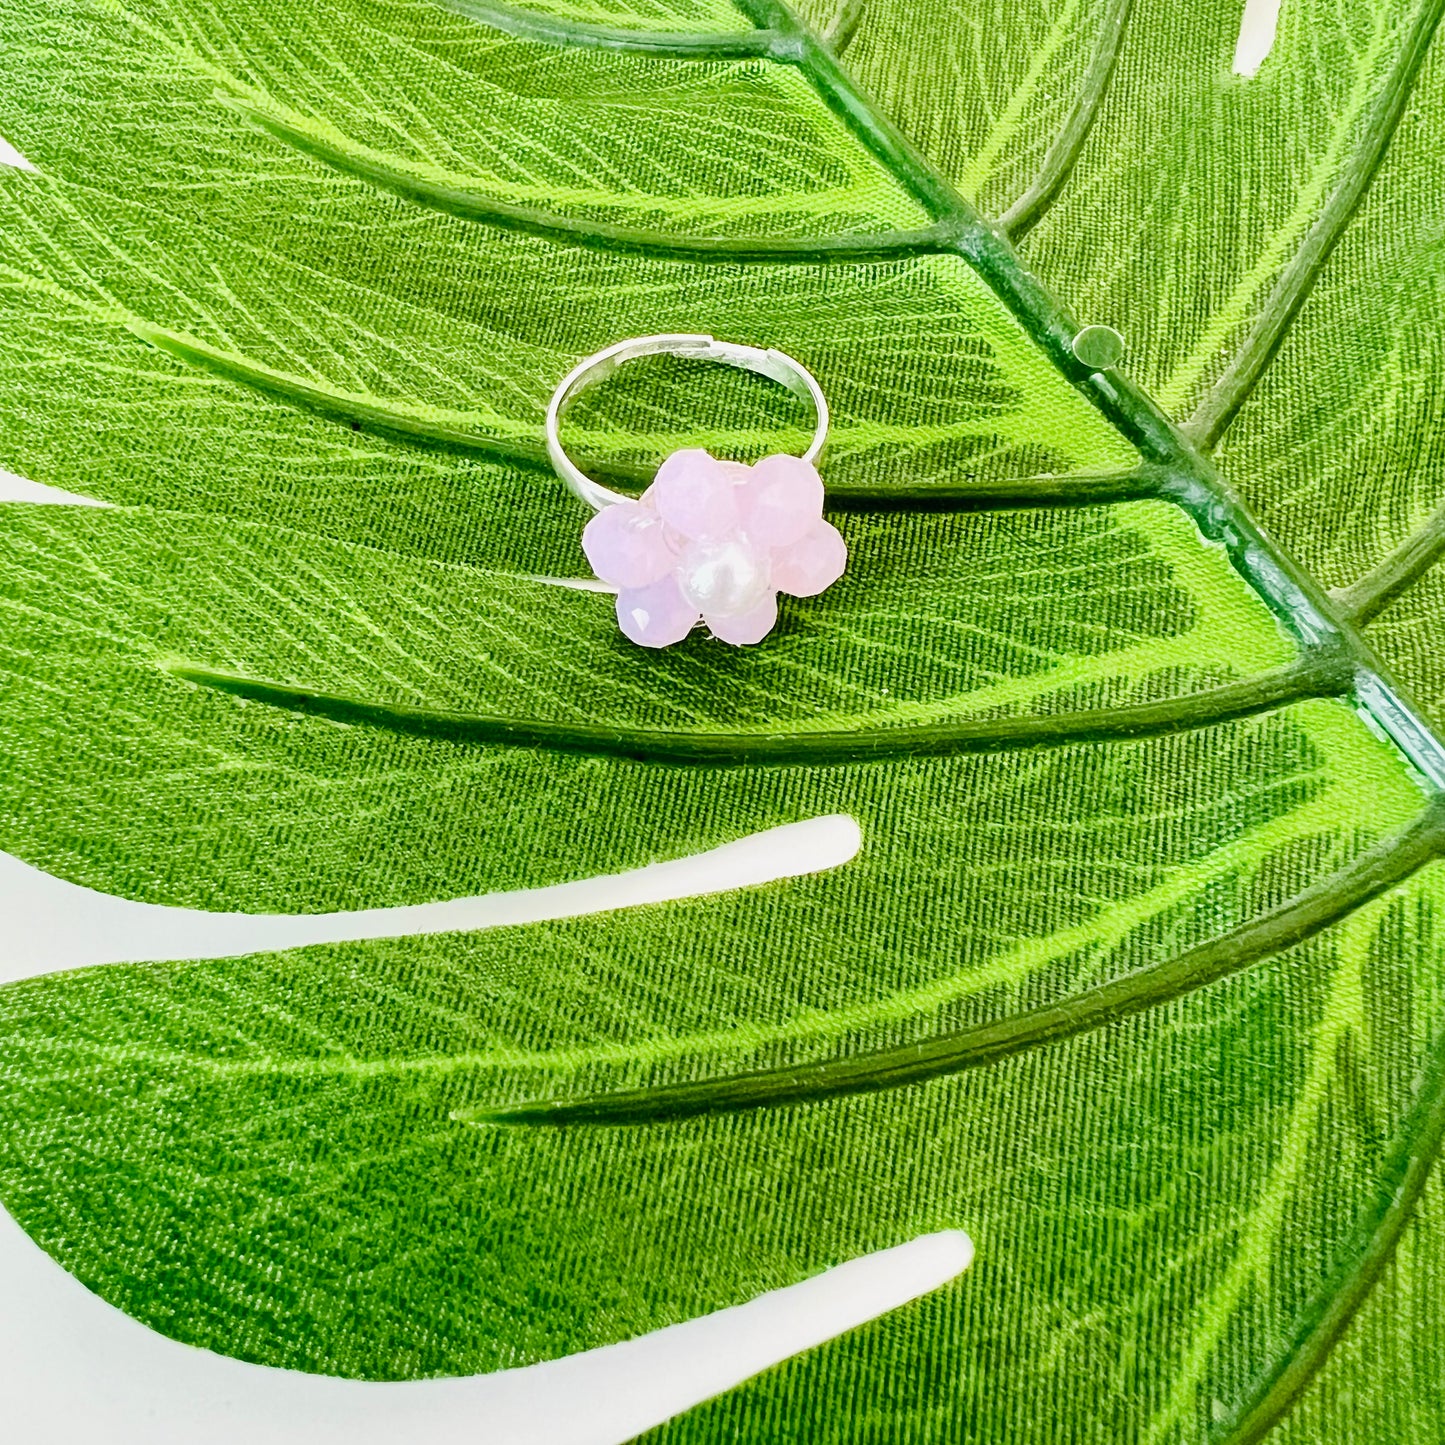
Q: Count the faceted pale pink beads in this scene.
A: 6